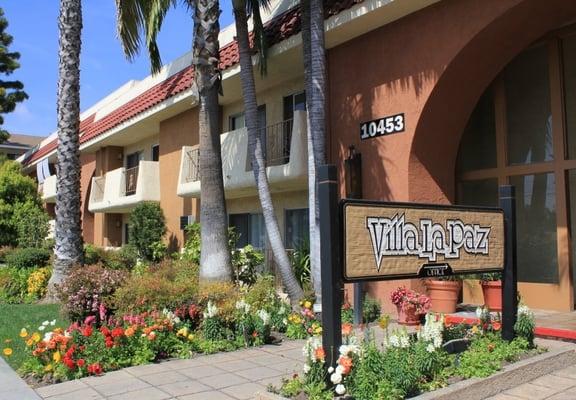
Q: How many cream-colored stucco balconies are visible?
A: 3